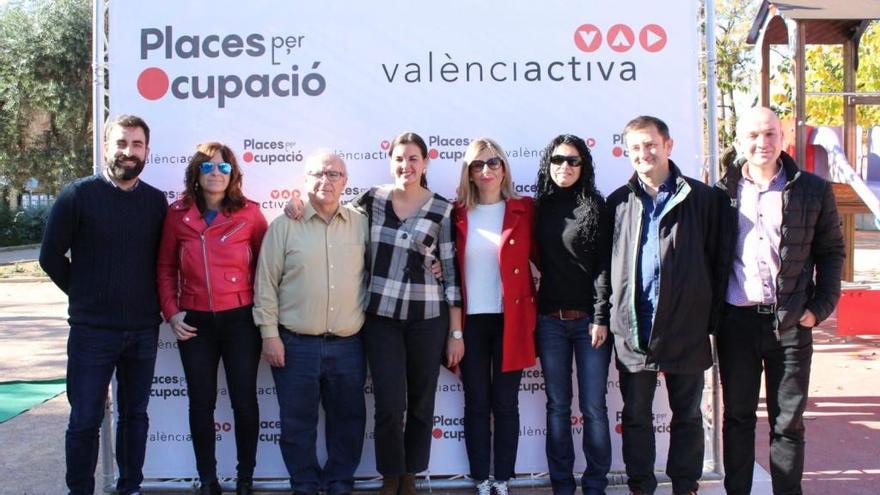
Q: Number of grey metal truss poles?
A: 2